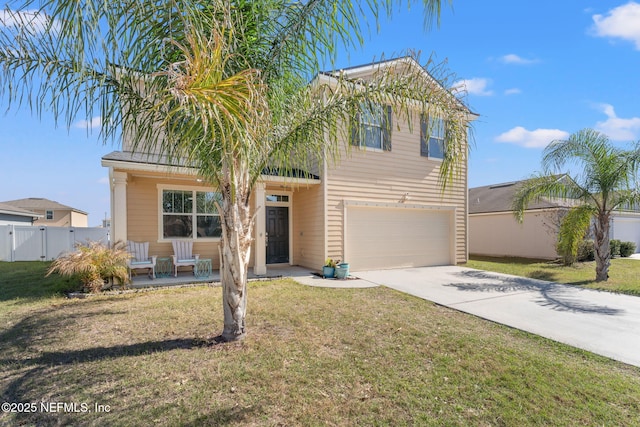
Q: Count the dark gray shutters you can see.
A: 3